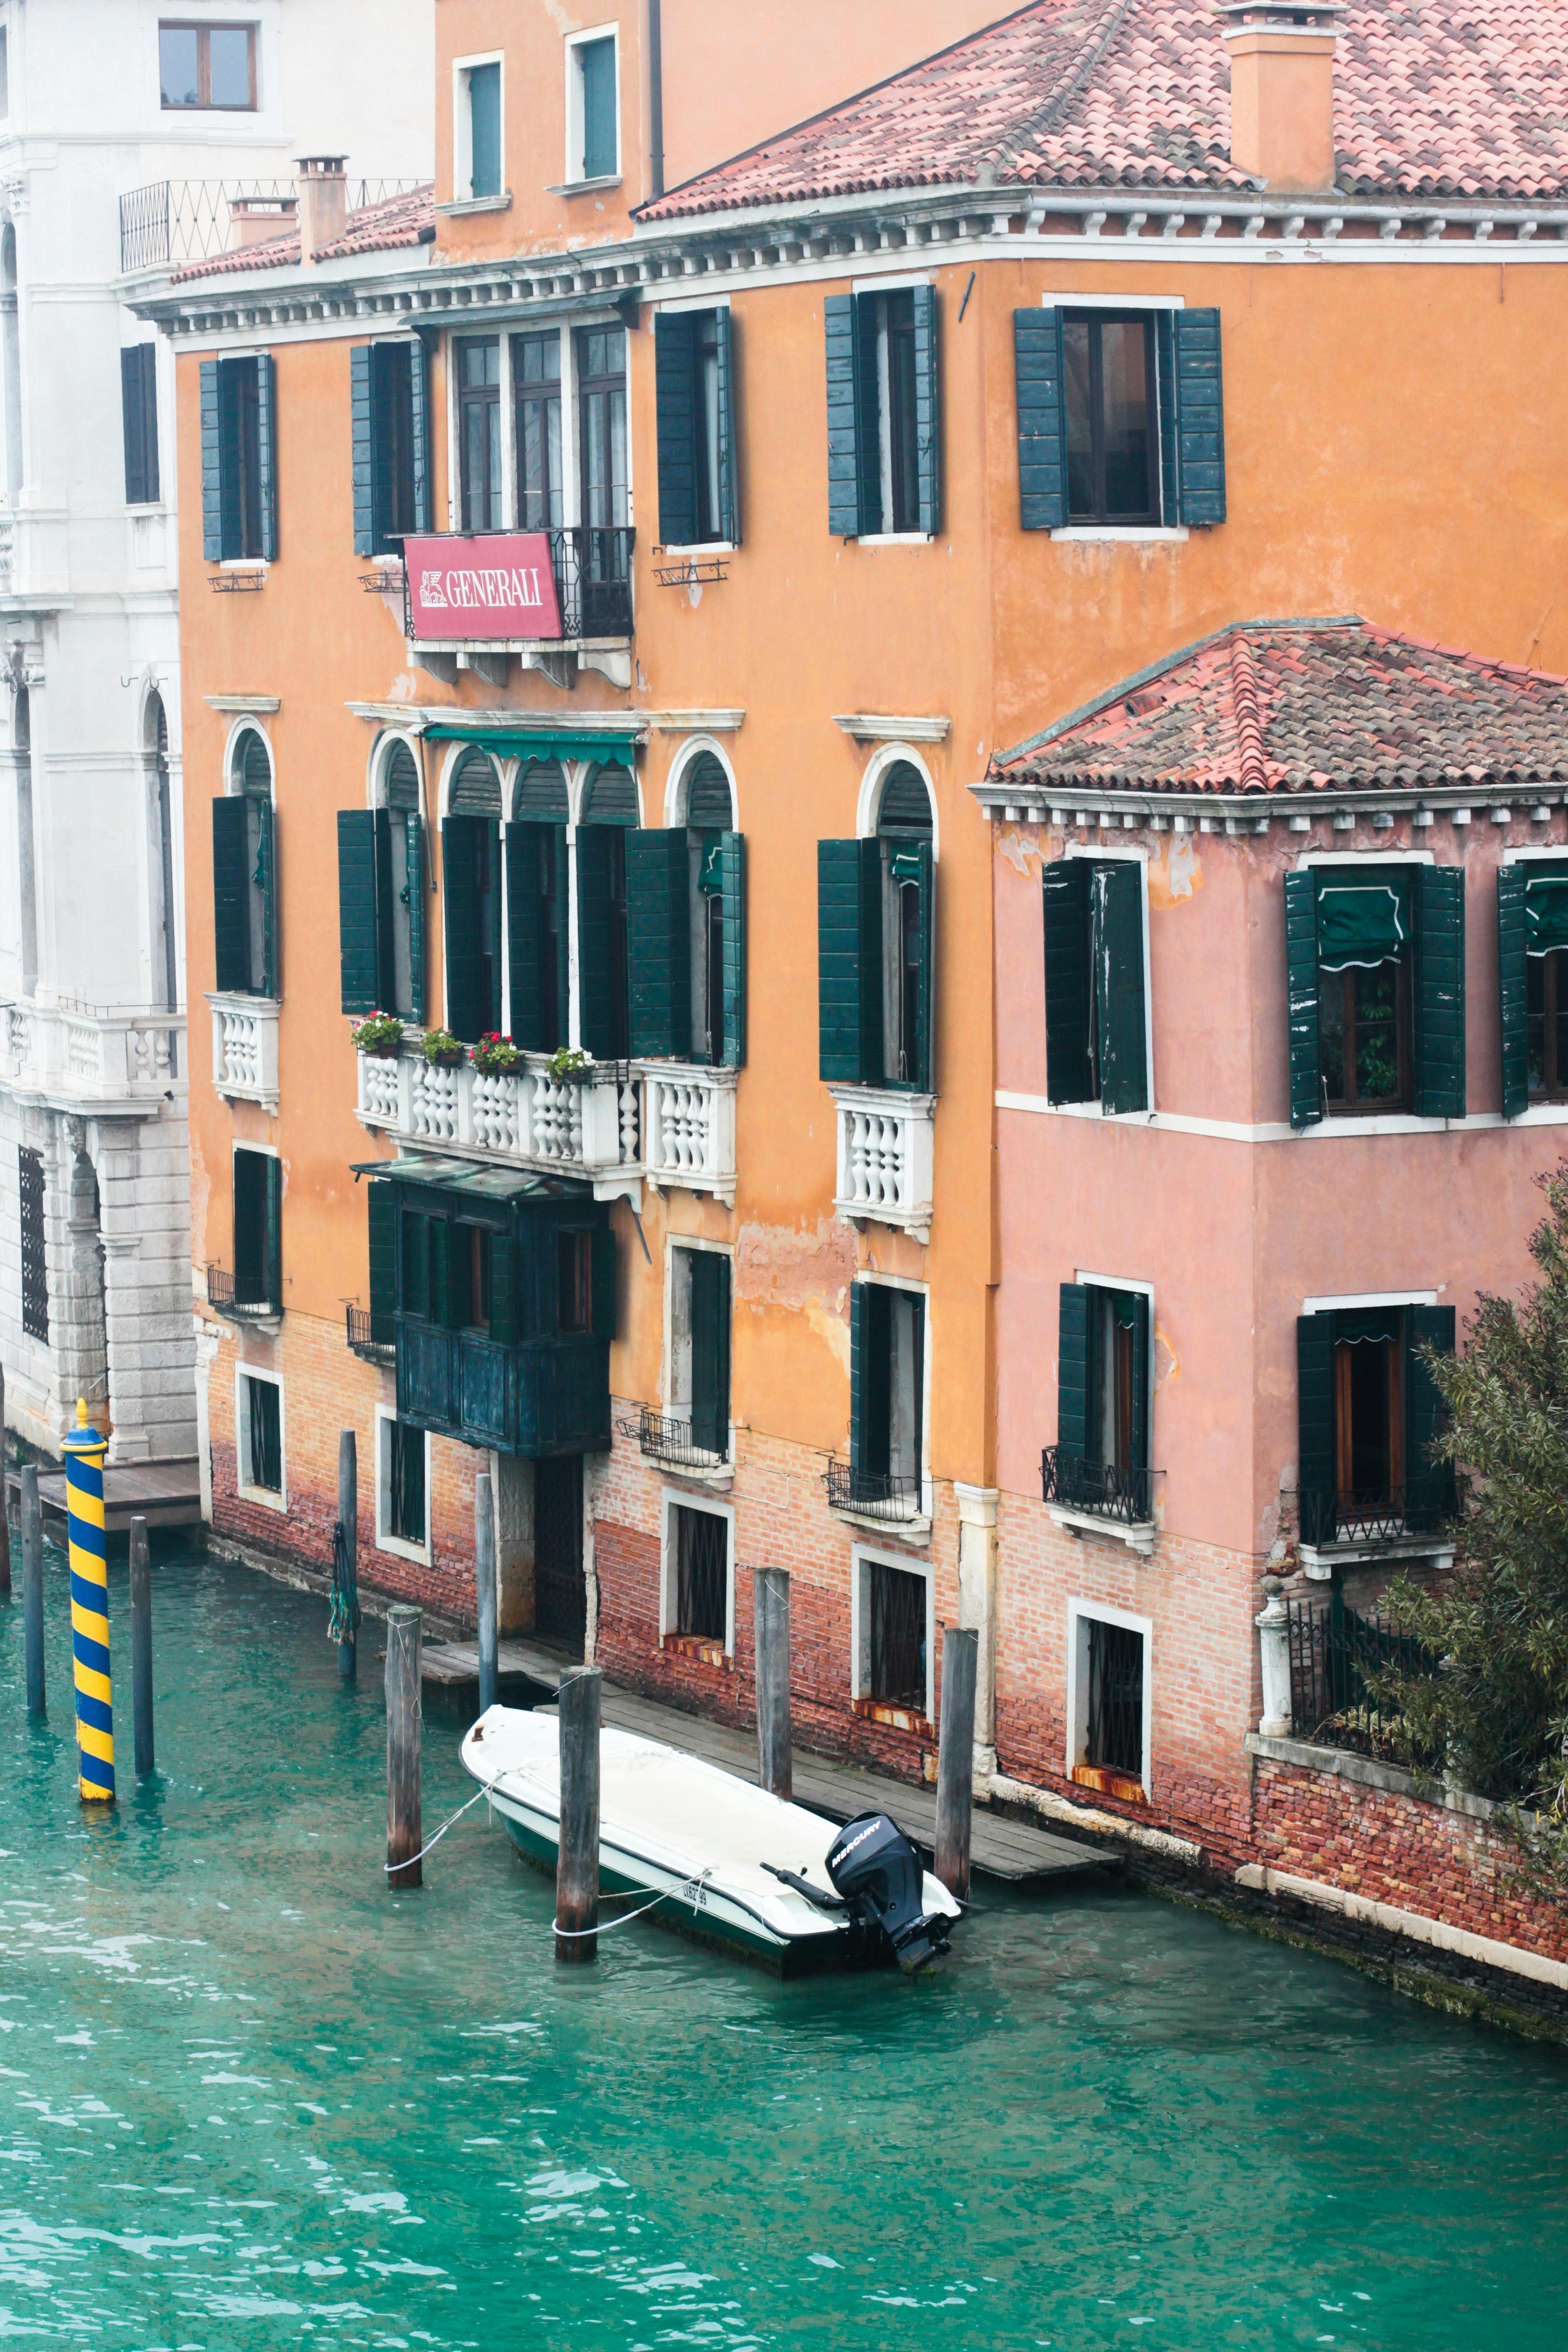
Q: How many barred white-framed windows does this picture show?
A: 5